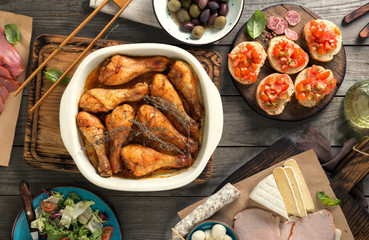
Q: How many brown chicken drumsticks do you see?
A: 8